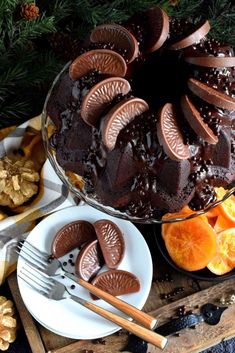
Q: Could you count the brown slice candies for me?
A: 14